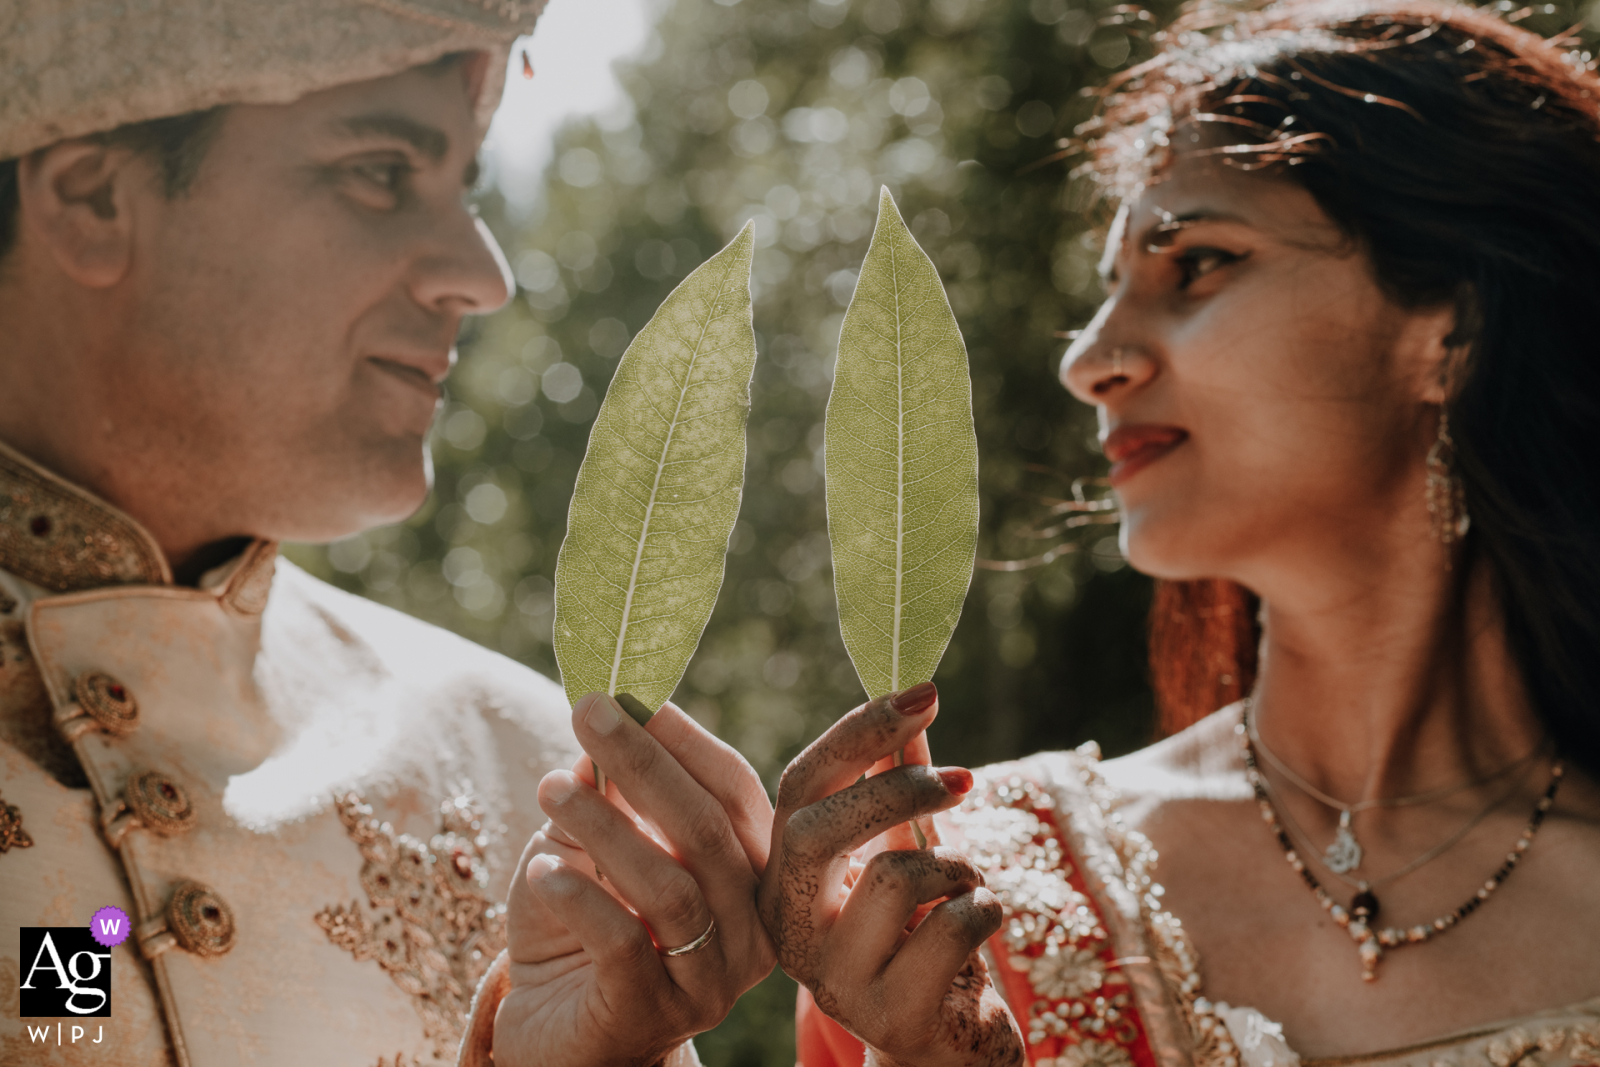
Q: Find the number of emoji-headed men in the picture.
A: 0